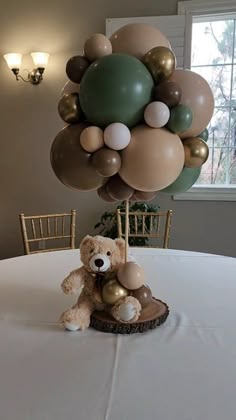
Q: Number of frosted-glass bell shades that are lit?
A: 2